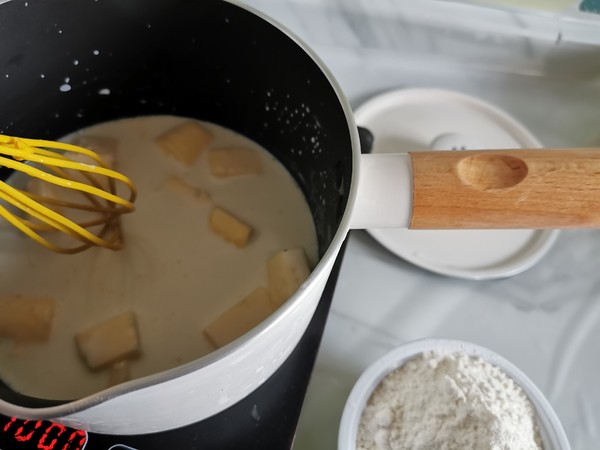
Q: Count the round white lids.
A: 1